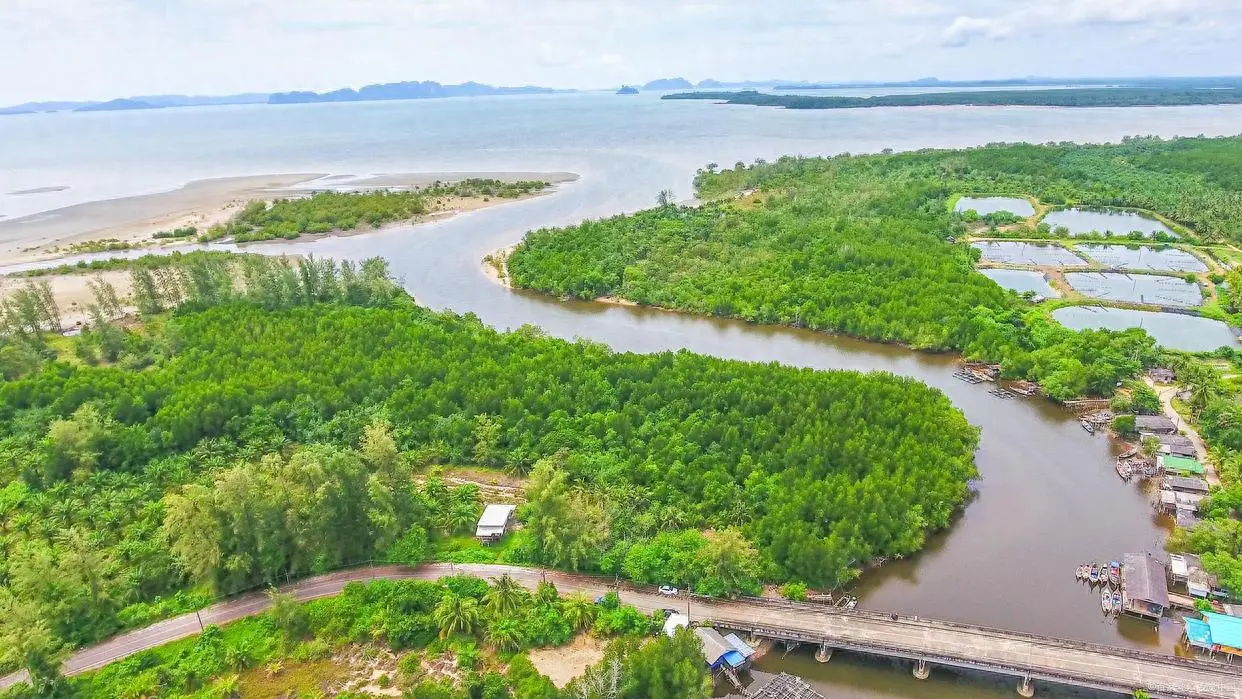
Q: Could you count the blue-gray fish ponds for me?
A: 7